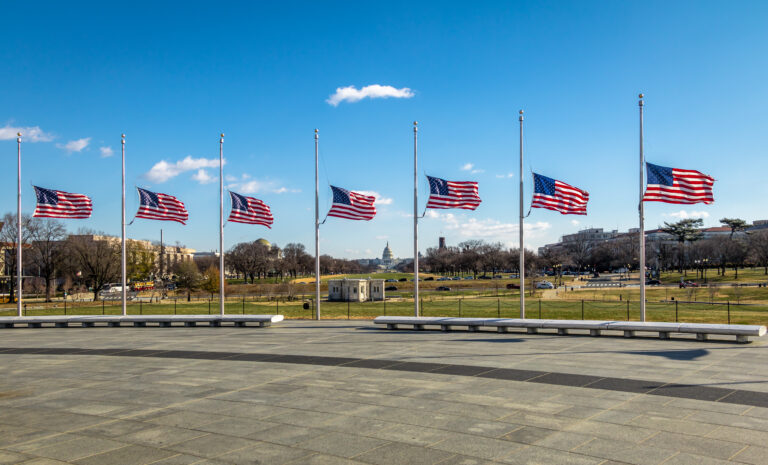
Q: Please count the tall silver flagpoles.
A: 7